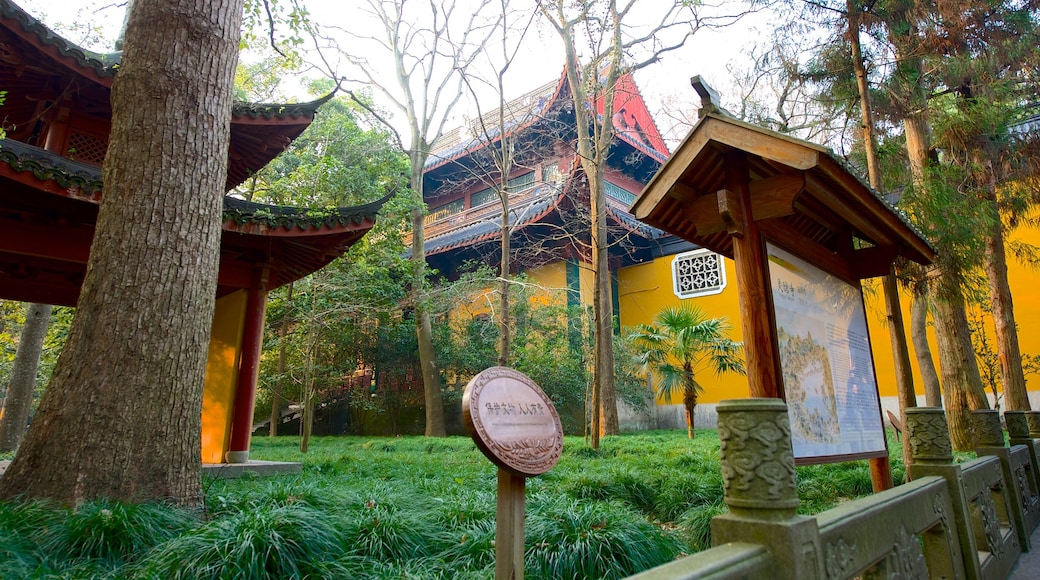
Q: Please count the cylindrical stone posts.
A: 5